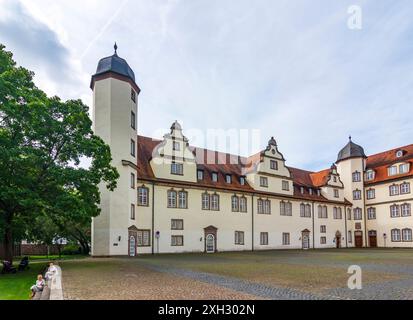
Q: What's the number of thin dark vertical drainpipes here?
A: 5